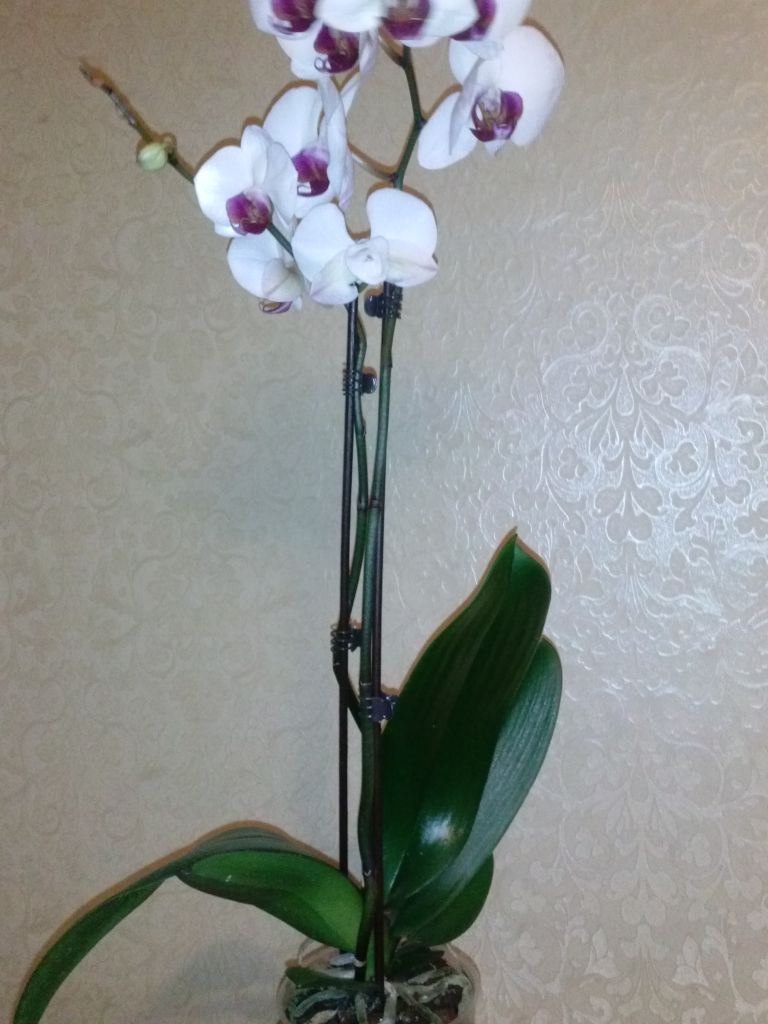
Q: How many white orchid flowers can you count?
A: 9